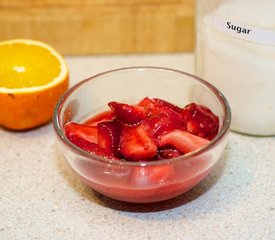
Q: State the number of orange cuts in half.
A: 1